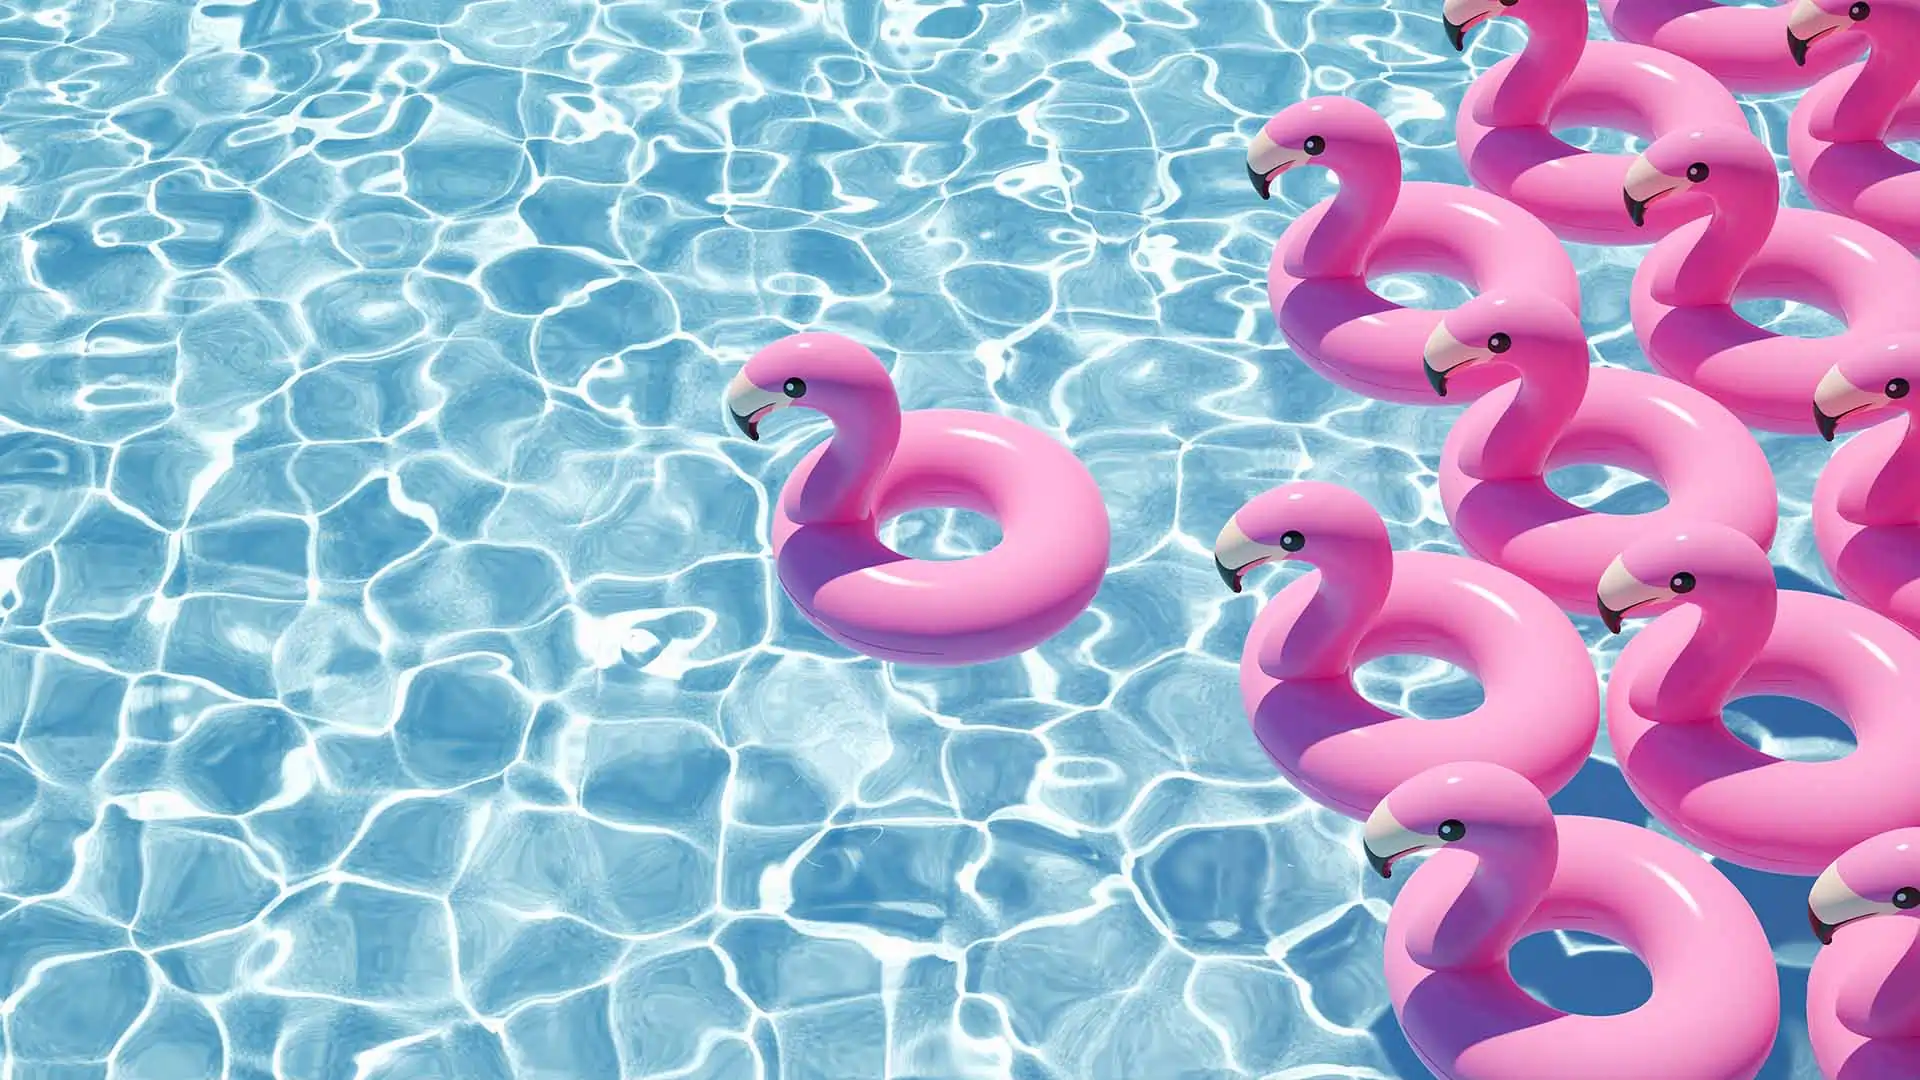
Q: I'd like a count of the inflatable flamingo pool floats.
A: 12